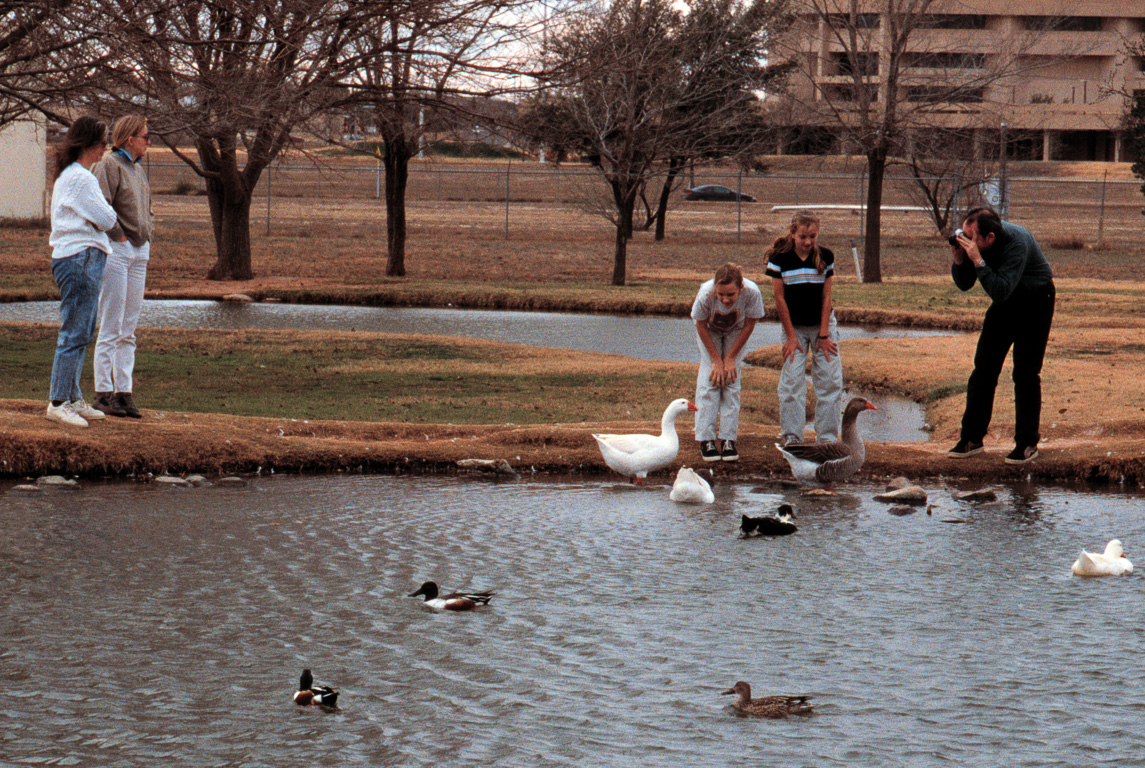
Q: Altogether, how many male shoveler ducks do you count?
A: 2